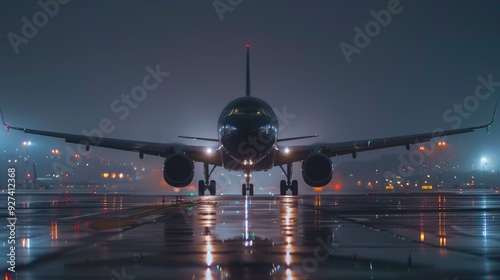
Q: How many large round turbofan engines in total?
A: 2